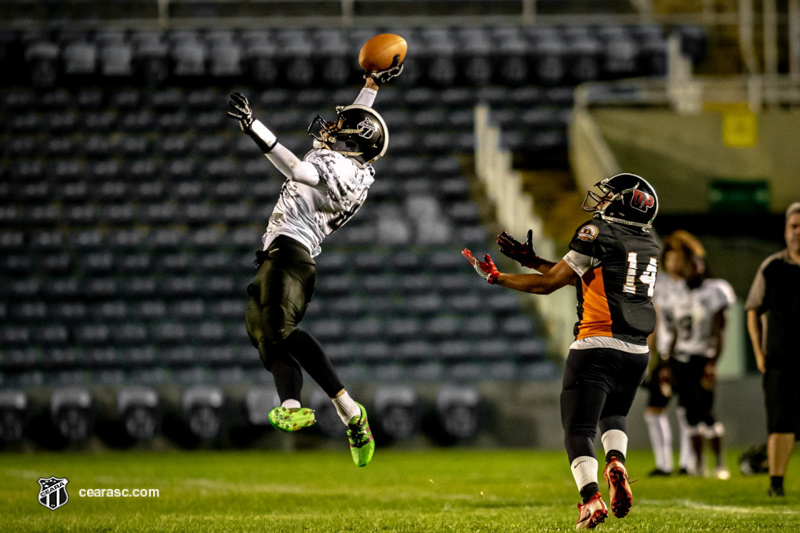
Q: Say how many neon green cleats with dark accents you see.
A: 2